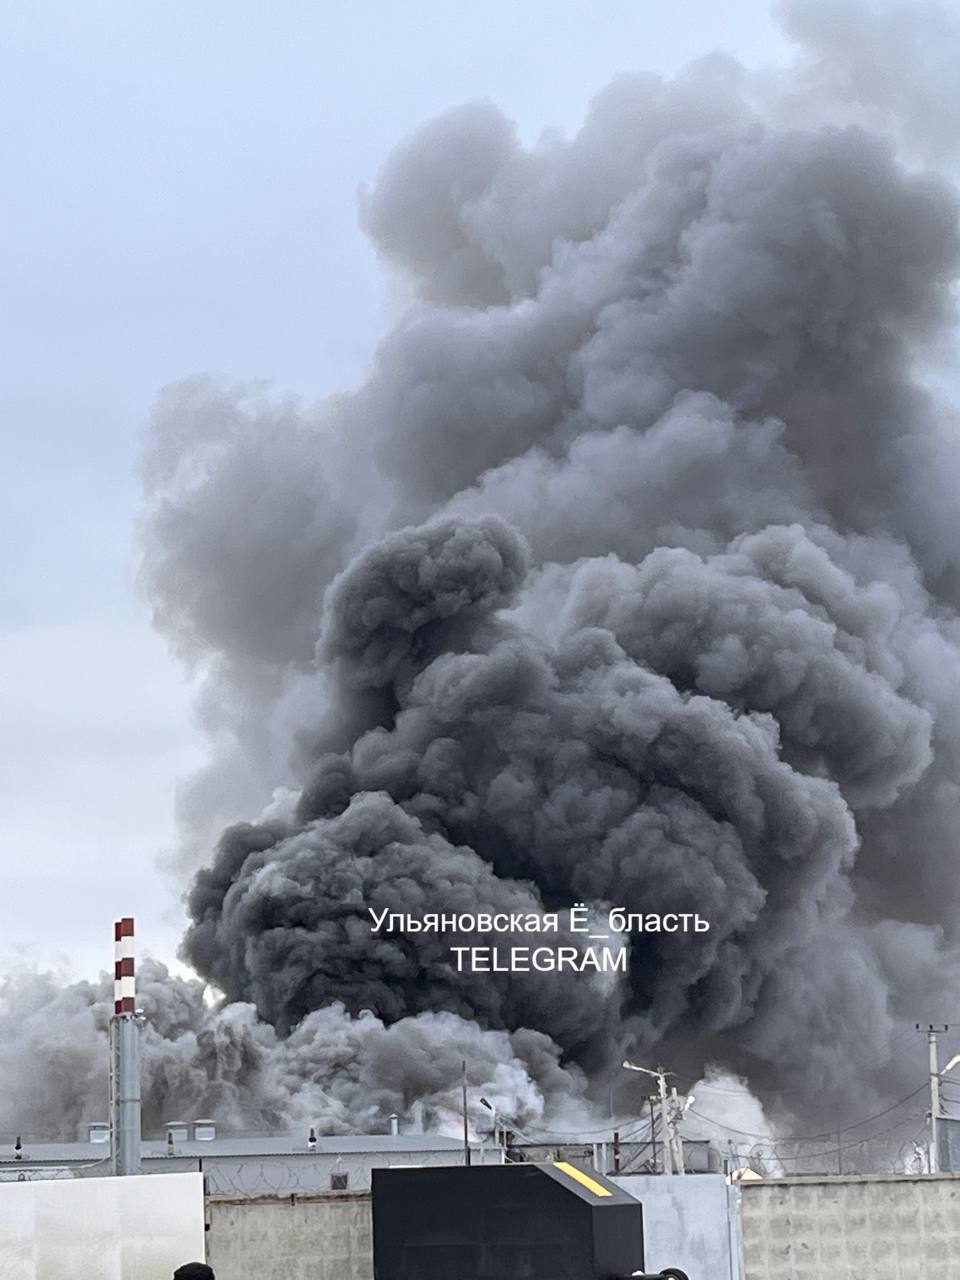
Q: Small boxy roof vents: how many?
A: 3